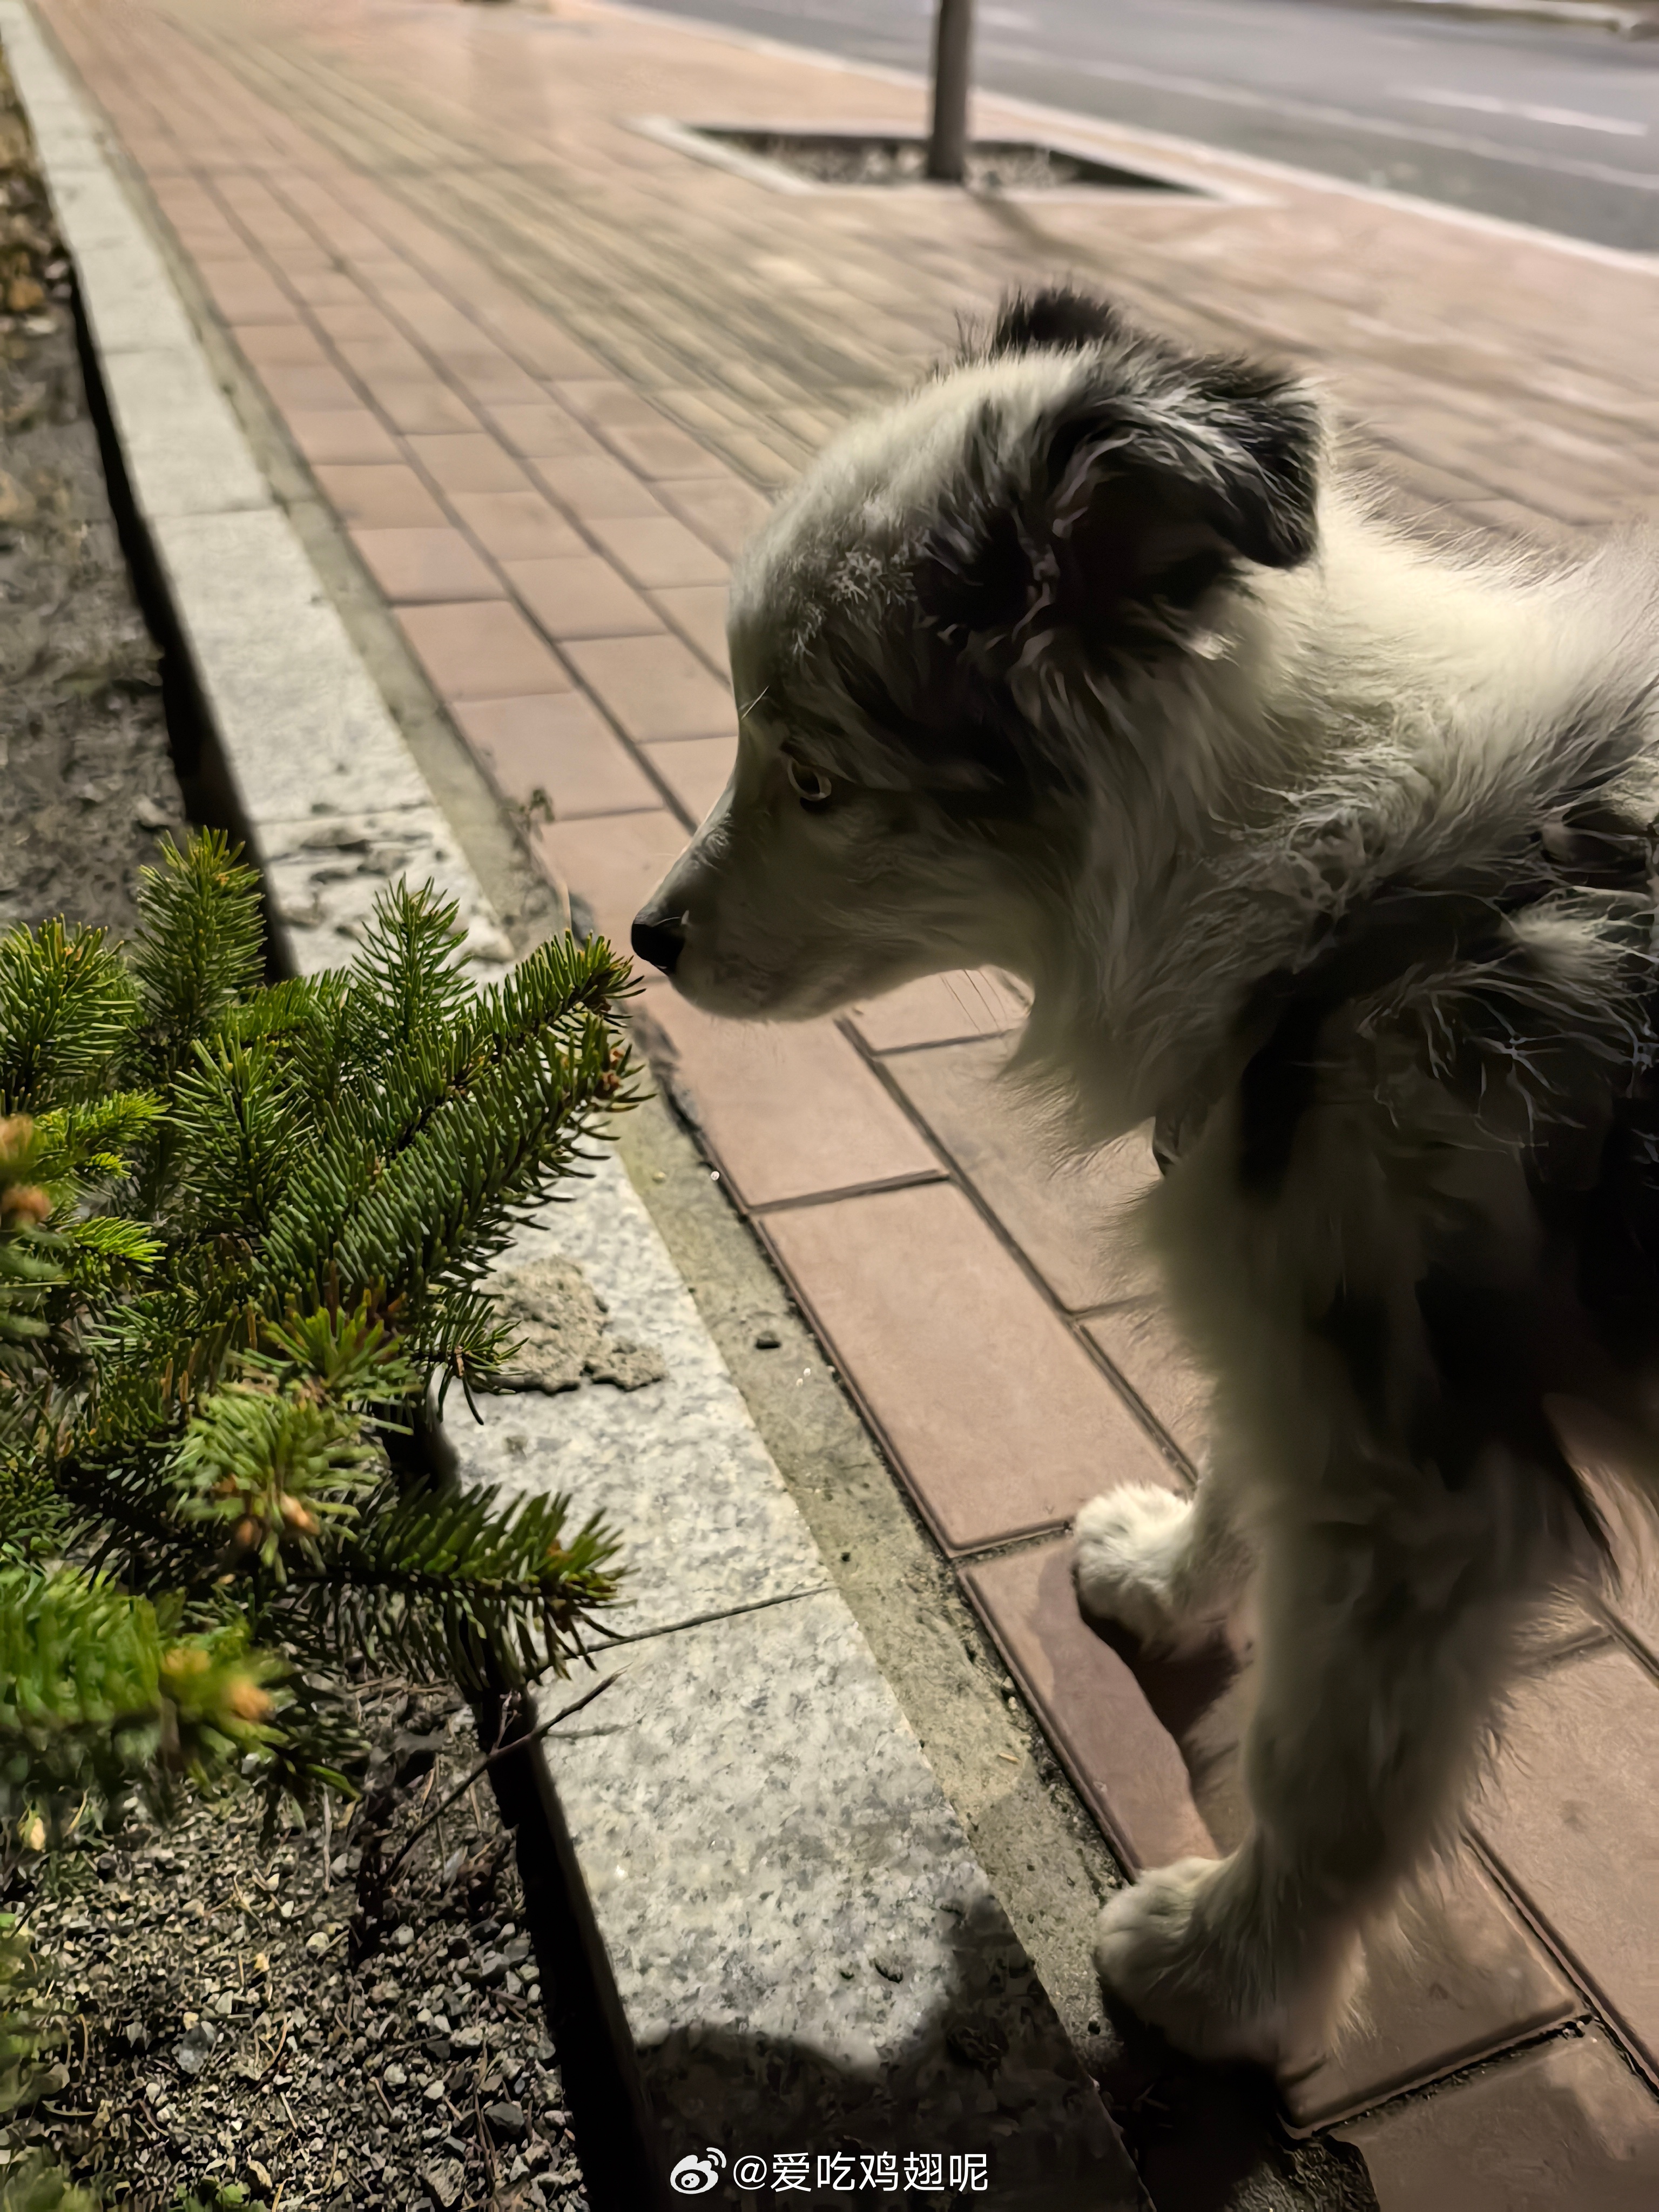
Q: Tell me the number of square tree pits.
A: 1